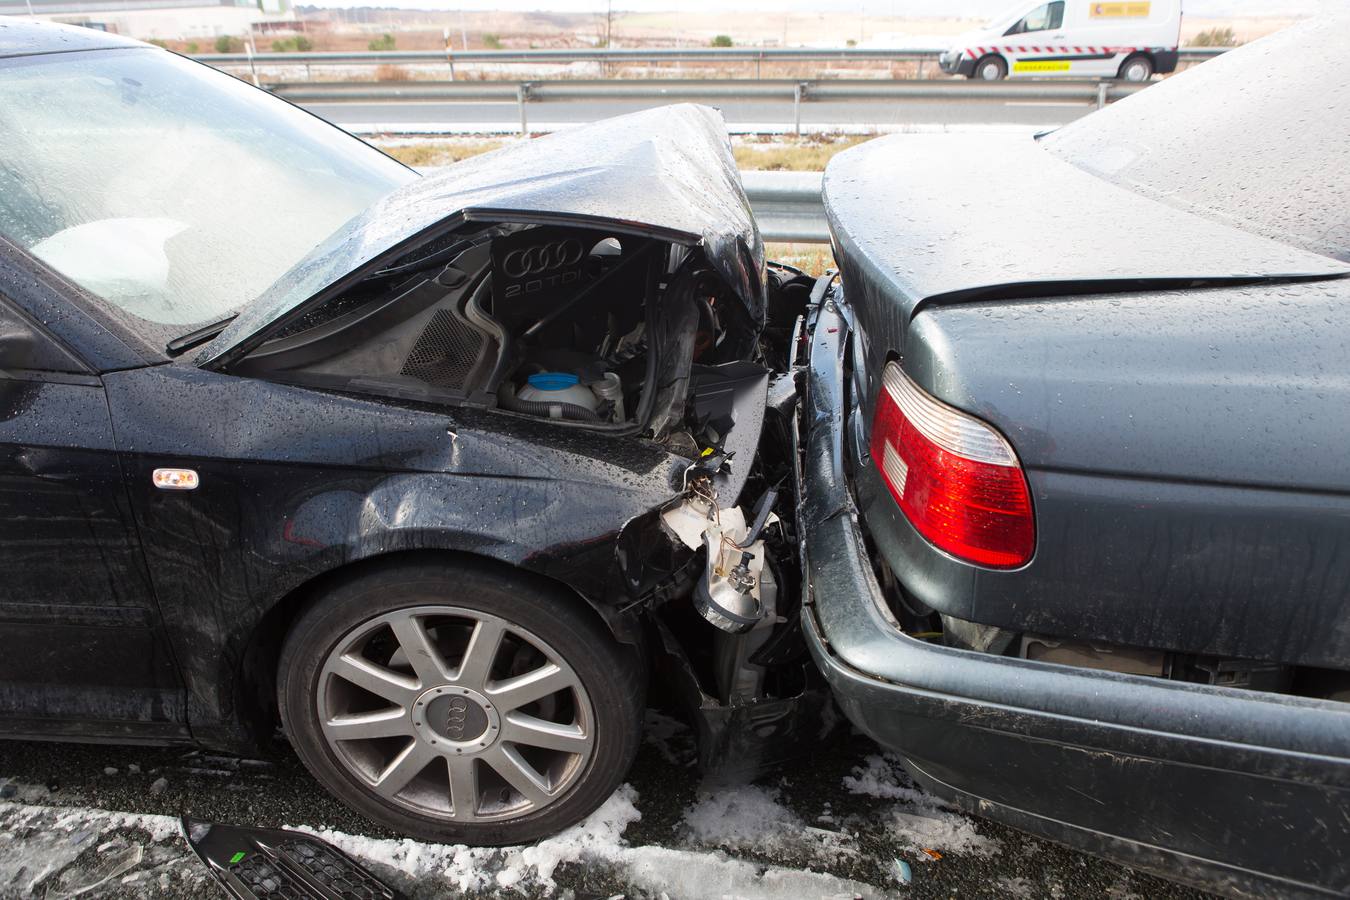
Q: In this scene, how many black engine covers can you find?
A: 1